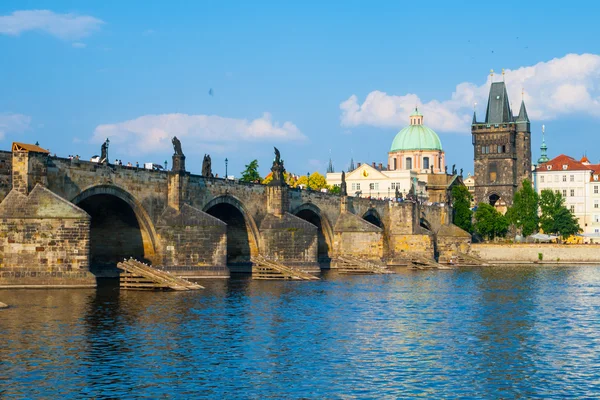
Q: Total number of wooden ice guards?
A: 5